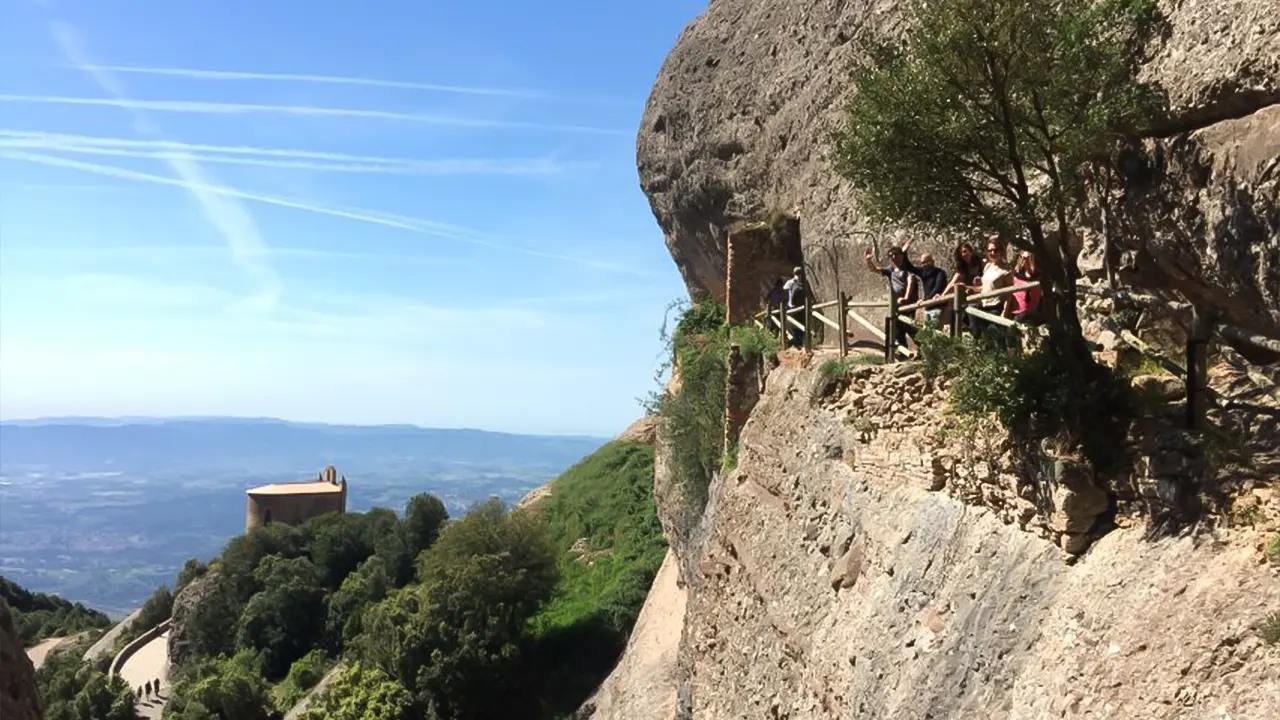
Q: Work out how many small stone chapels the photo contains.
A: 1